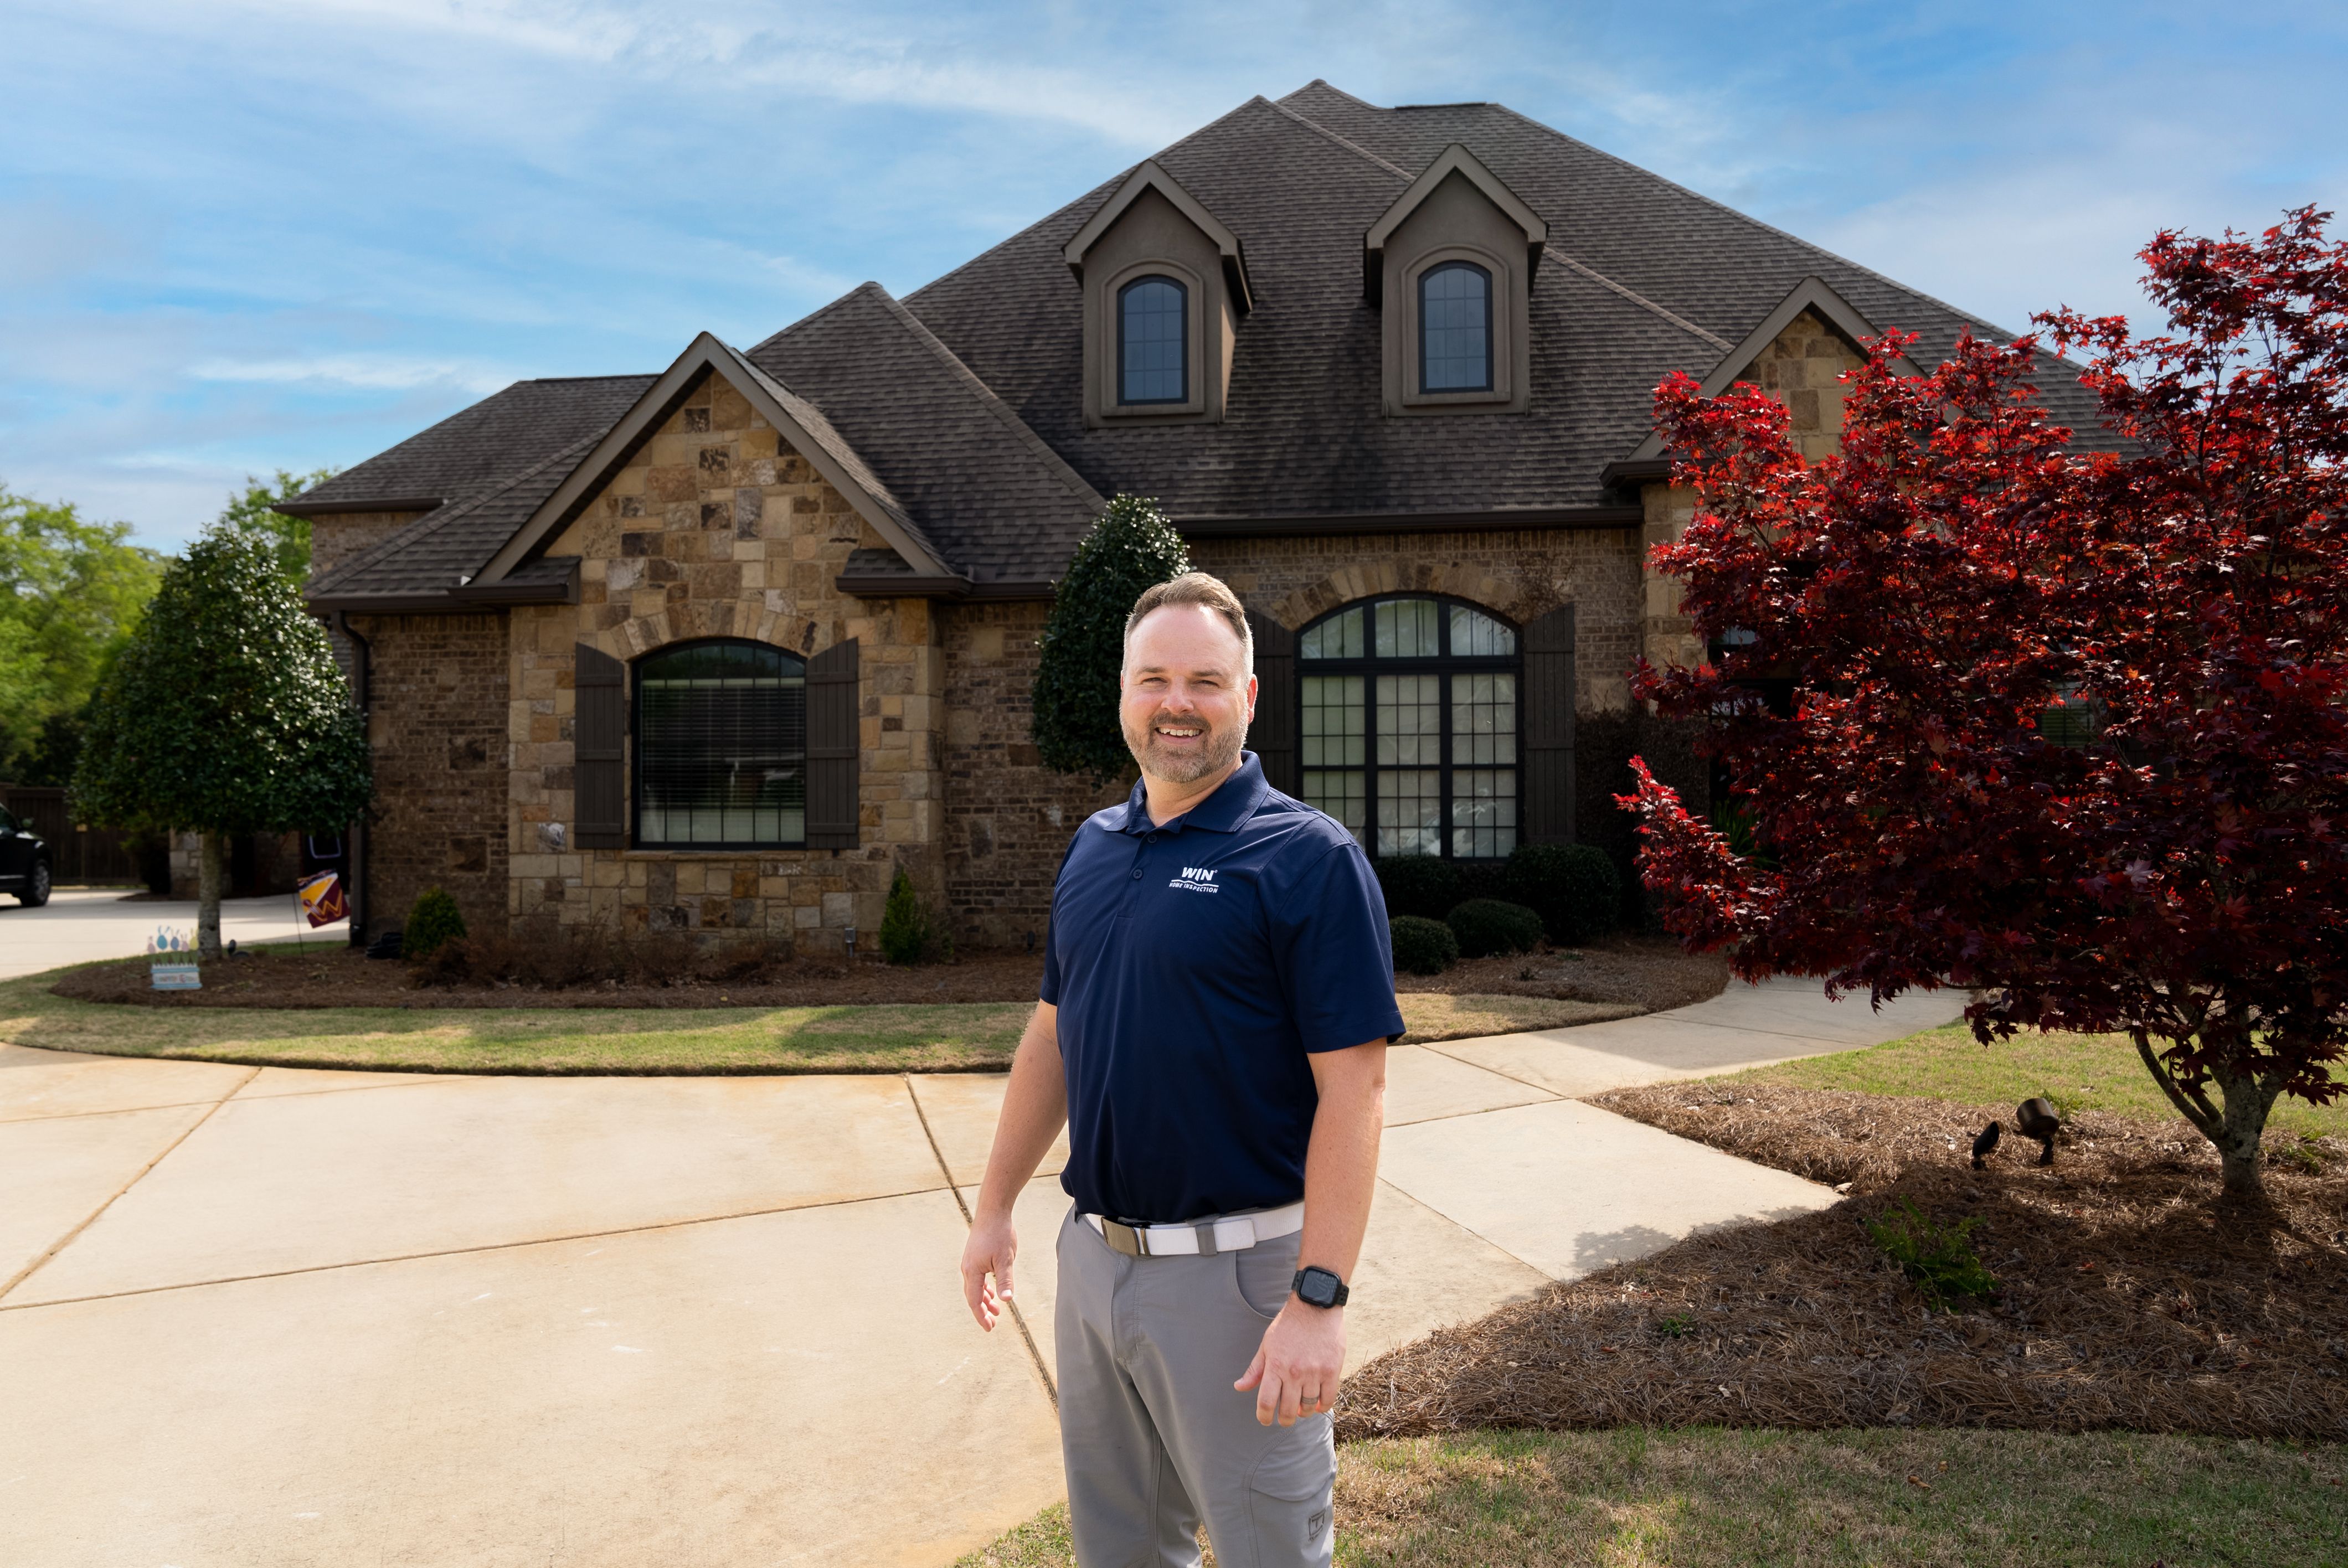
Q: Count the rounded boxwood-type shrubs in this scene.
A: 4